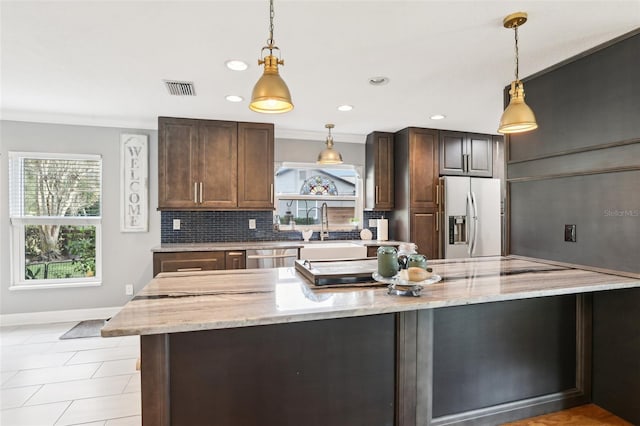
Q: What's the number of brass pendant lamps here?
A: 3